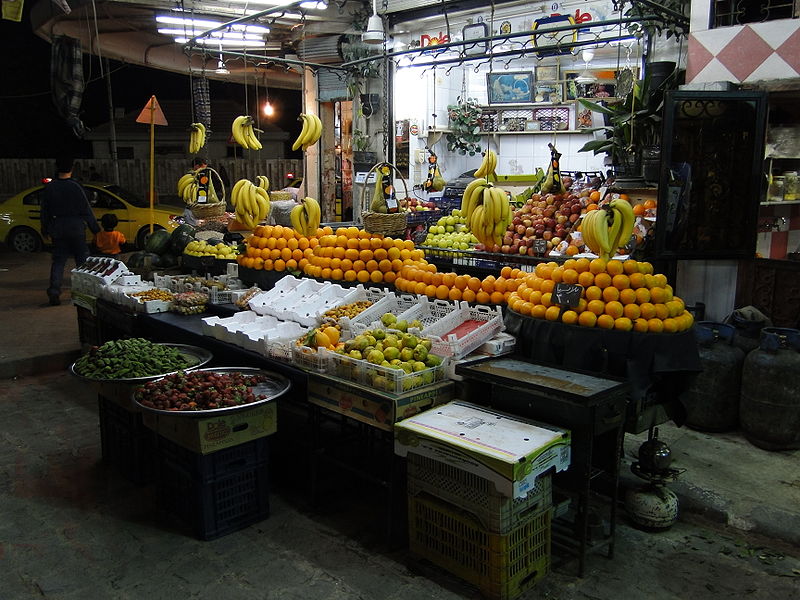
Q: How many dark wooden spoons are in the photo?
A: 0